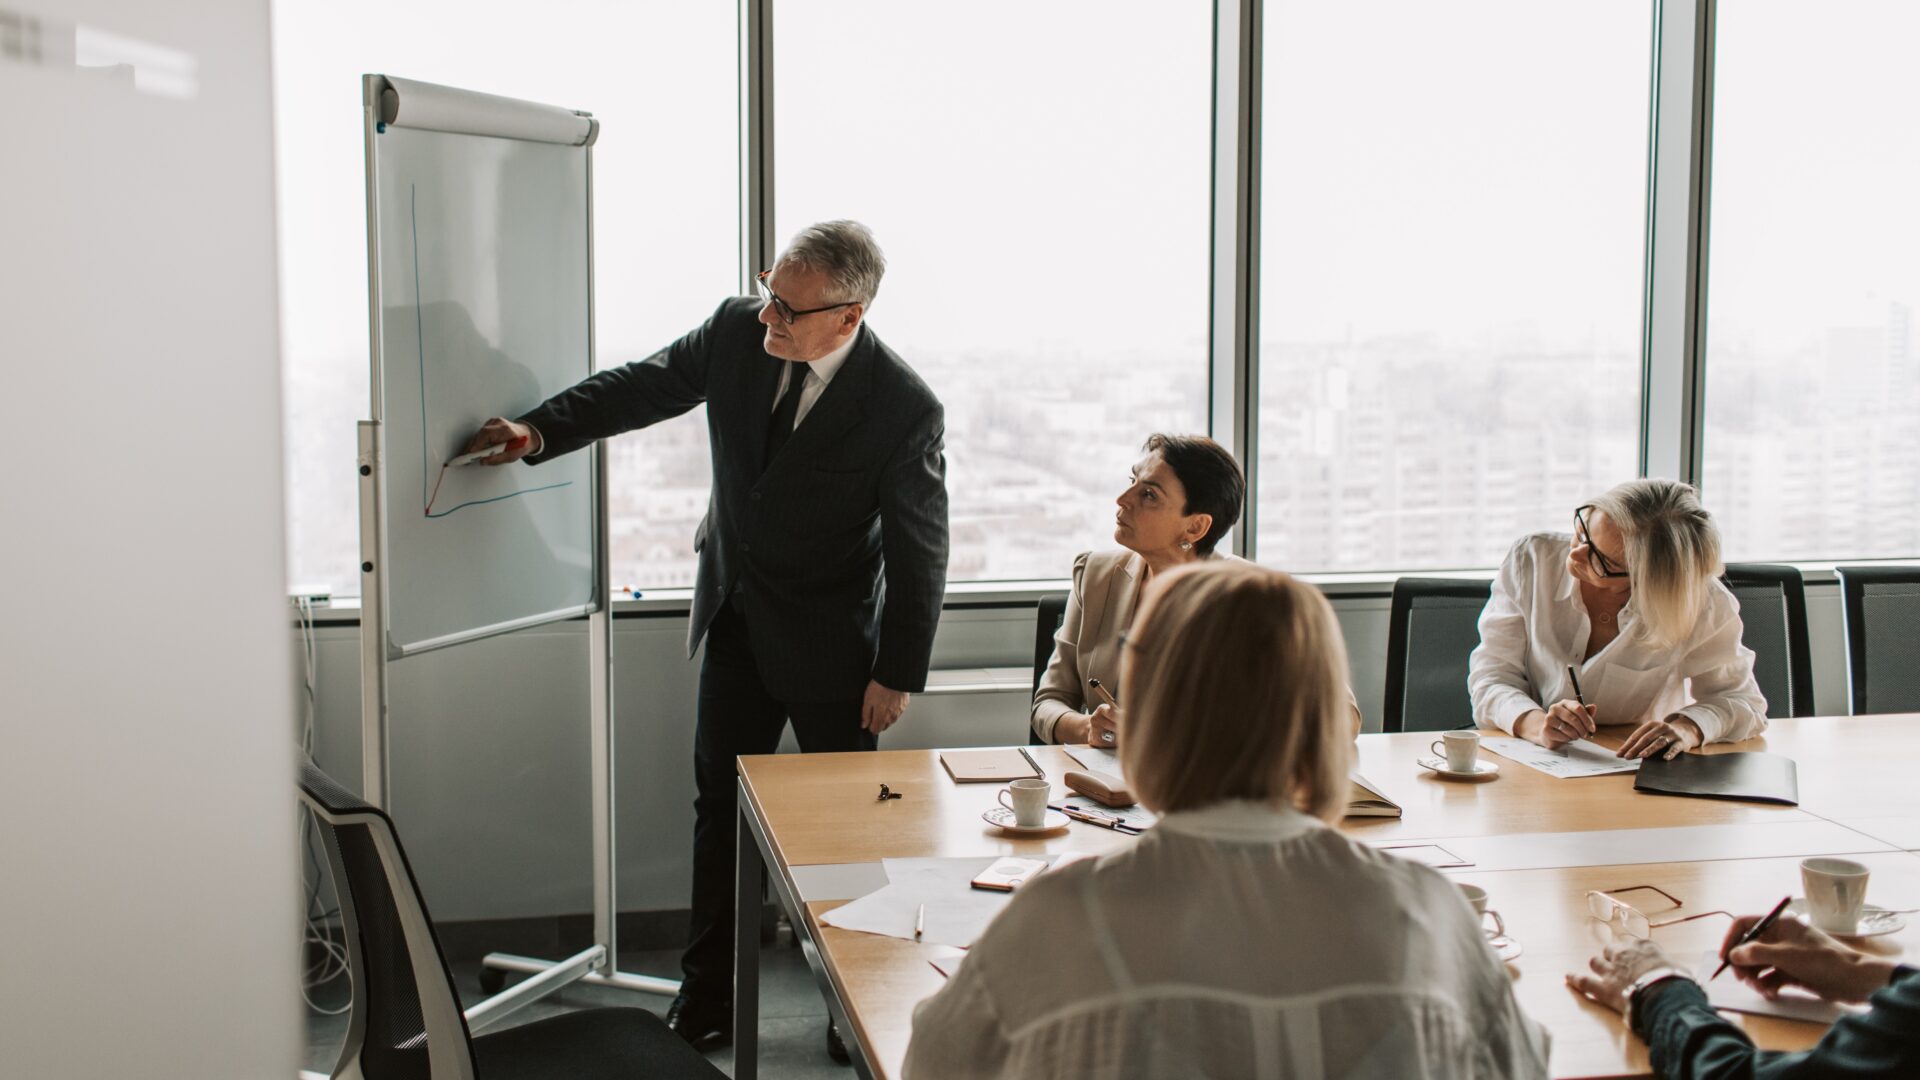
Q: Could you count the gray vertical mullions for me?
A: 3